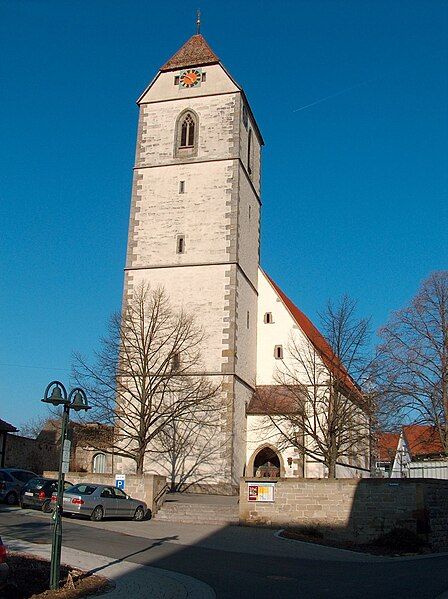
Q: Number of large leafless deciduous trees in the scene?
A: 3